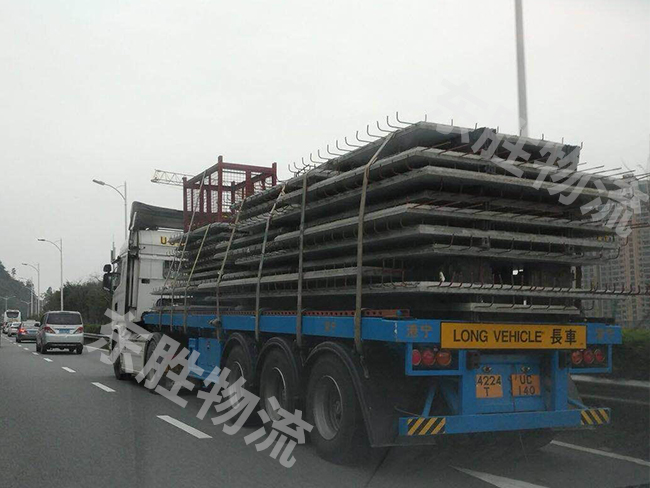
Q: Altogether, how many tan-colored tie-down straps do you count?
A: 7